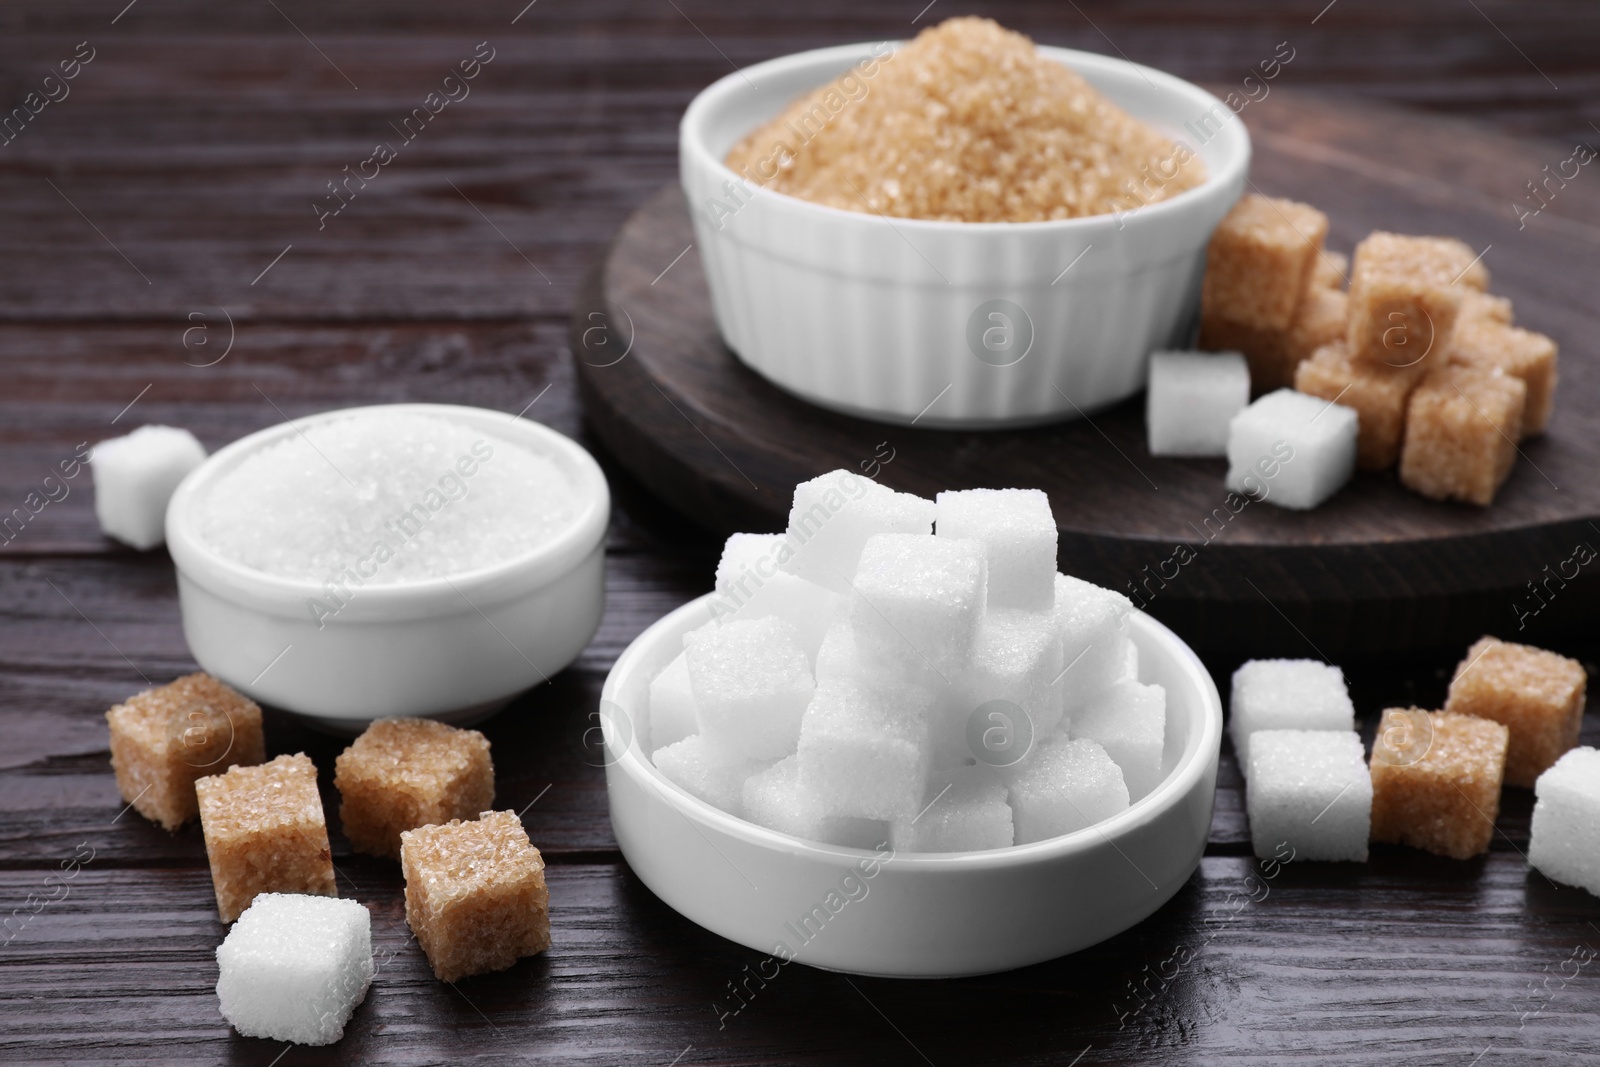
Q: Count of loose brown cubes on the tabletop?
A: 6